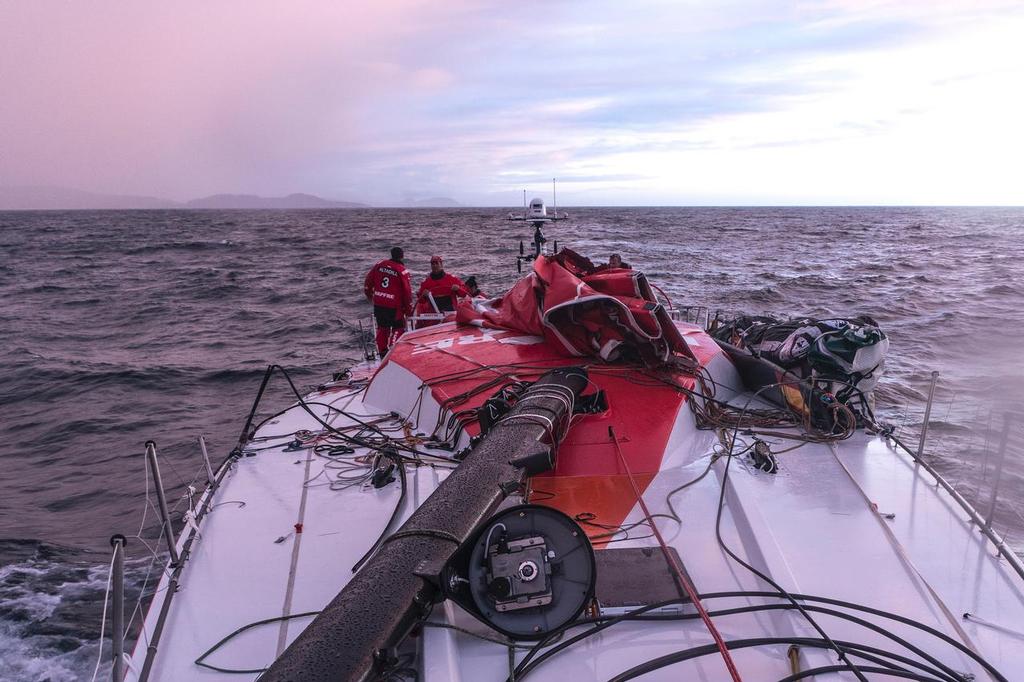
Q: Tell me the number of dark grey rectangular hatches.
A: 1